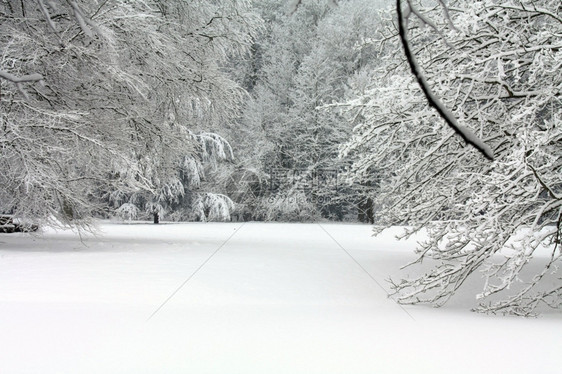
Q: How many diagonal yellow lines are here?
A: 0